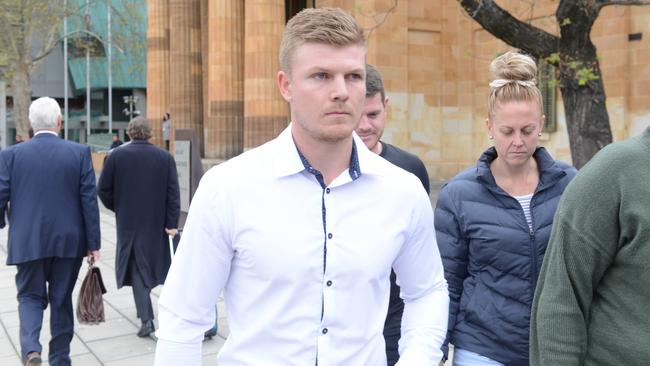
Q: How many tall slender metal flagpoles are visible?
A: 3